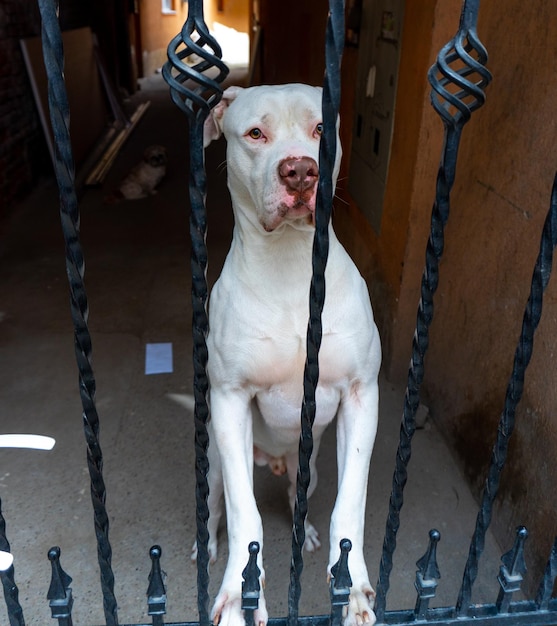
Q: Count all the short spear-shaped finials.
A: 6